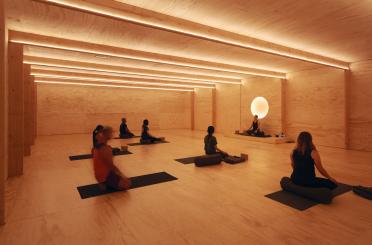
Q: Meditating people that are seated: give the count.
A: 7